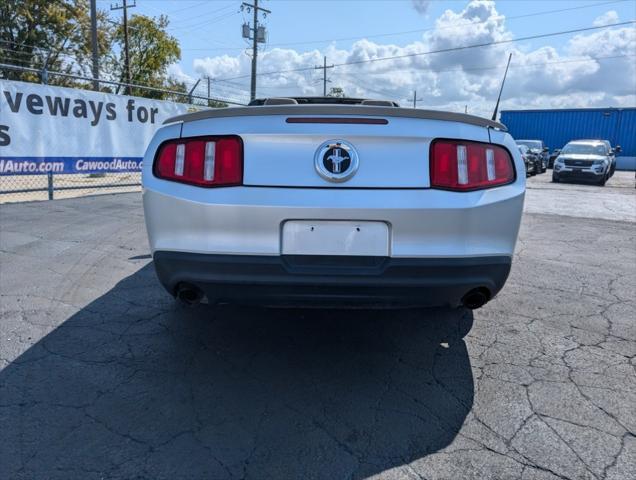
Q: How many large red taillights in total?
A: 2